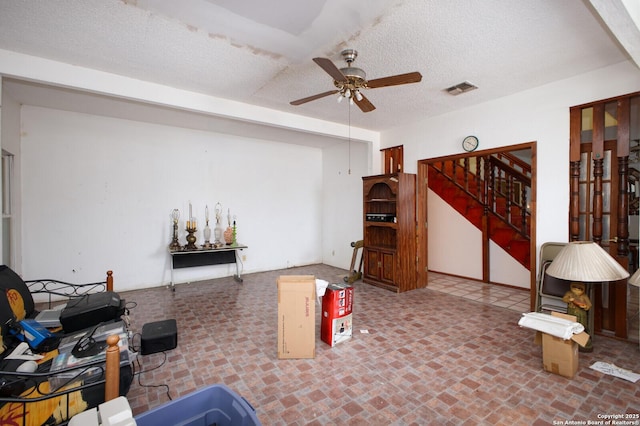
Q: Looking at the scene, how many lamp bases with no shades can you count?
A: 6